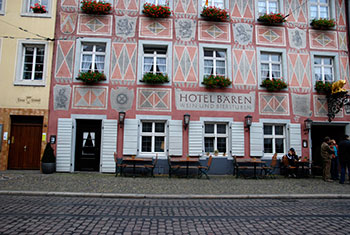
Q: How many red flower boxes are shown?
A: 11